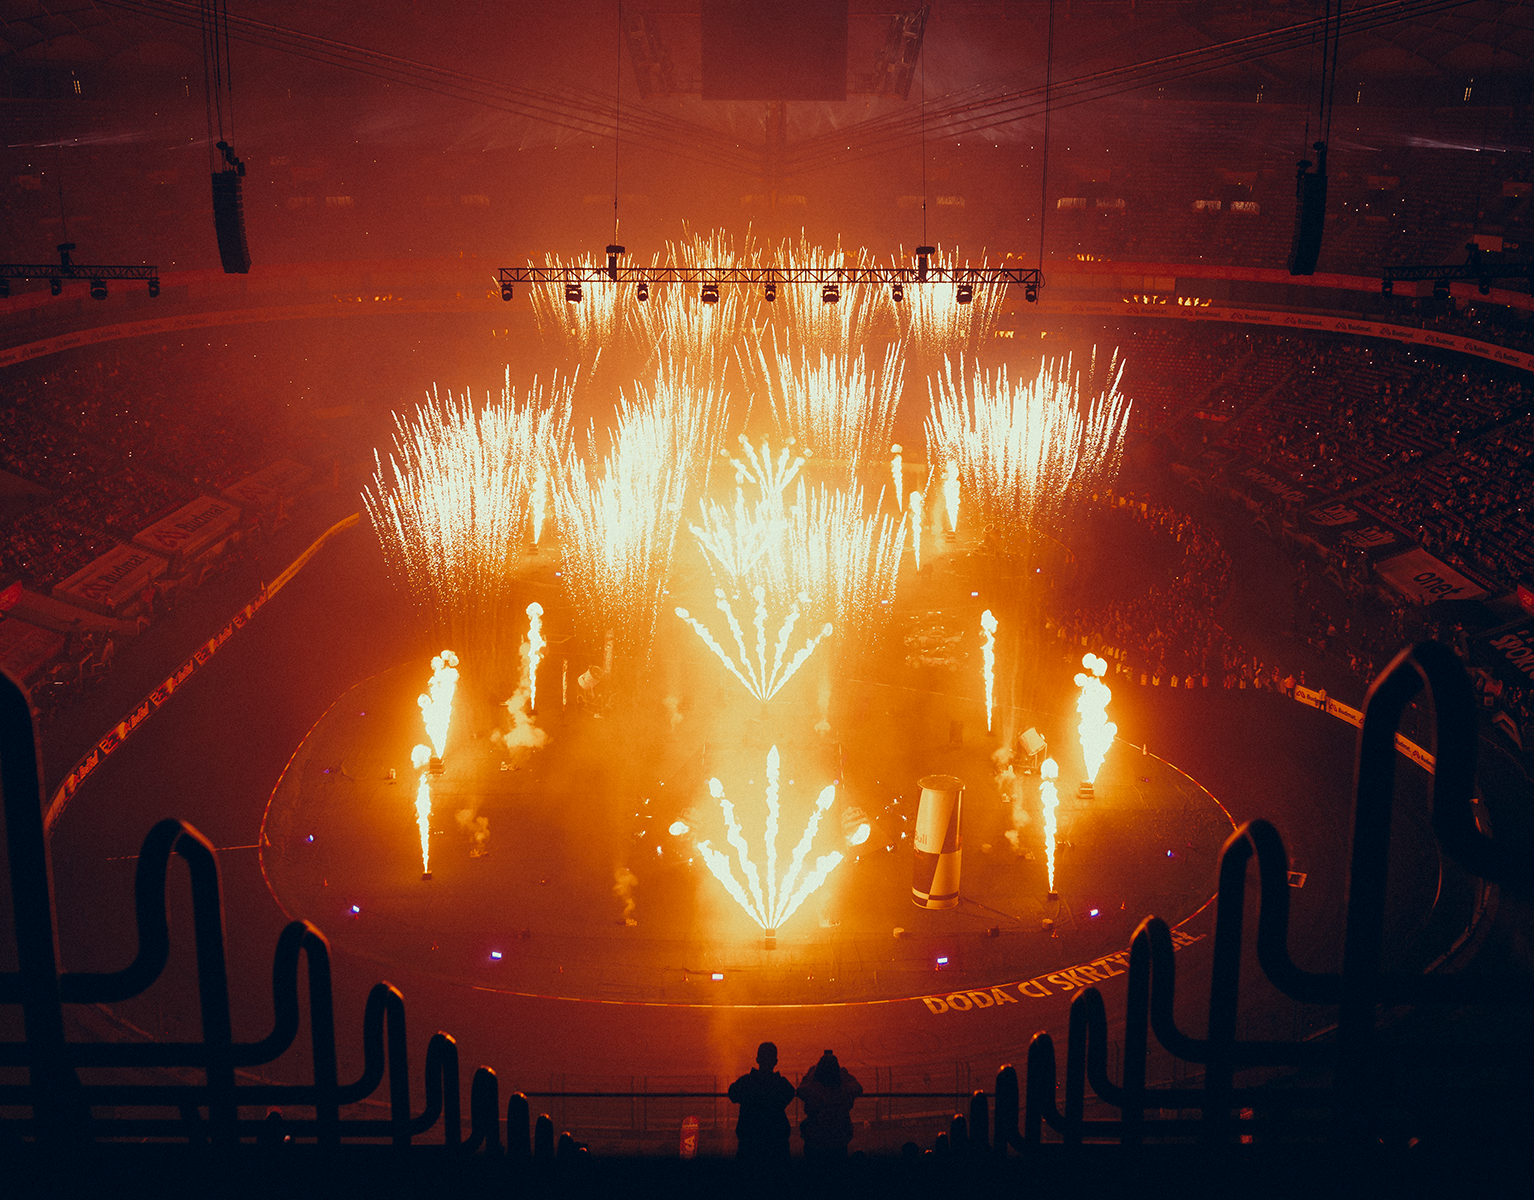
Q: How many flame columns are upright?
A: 10